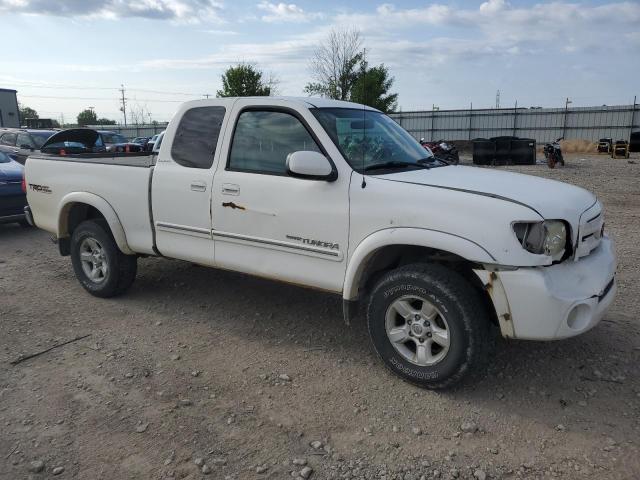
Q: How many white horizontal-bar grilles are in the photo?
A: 1